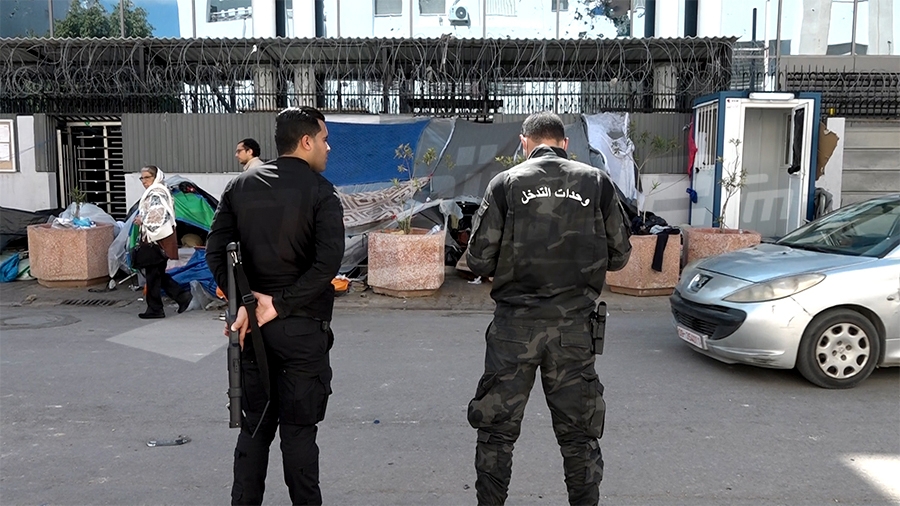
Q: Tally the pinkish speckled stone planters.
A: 4